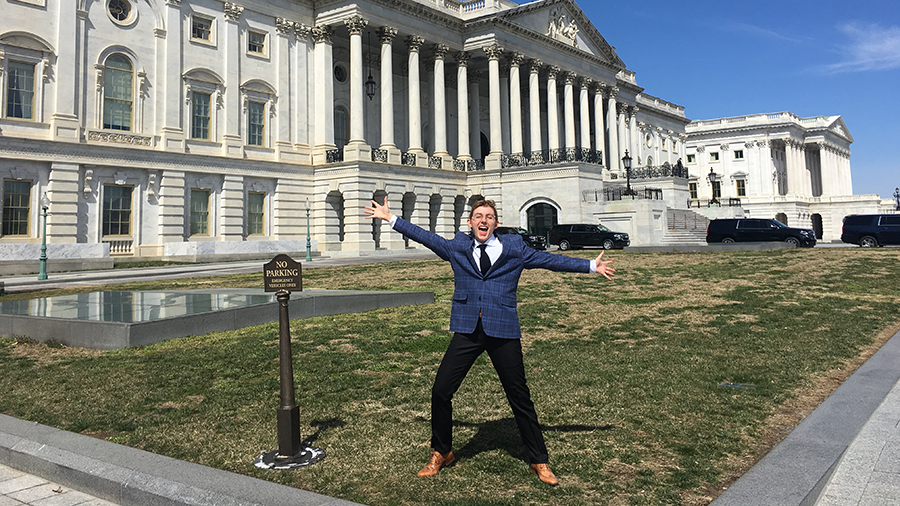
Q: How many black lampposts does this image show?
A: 3